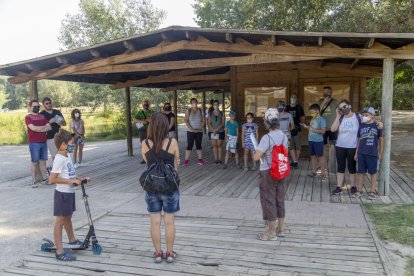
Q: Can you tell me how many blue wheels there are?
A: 2